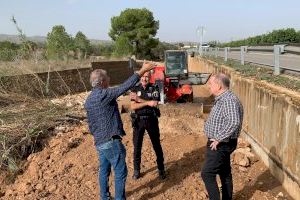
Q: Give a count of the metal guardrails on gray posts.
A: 1